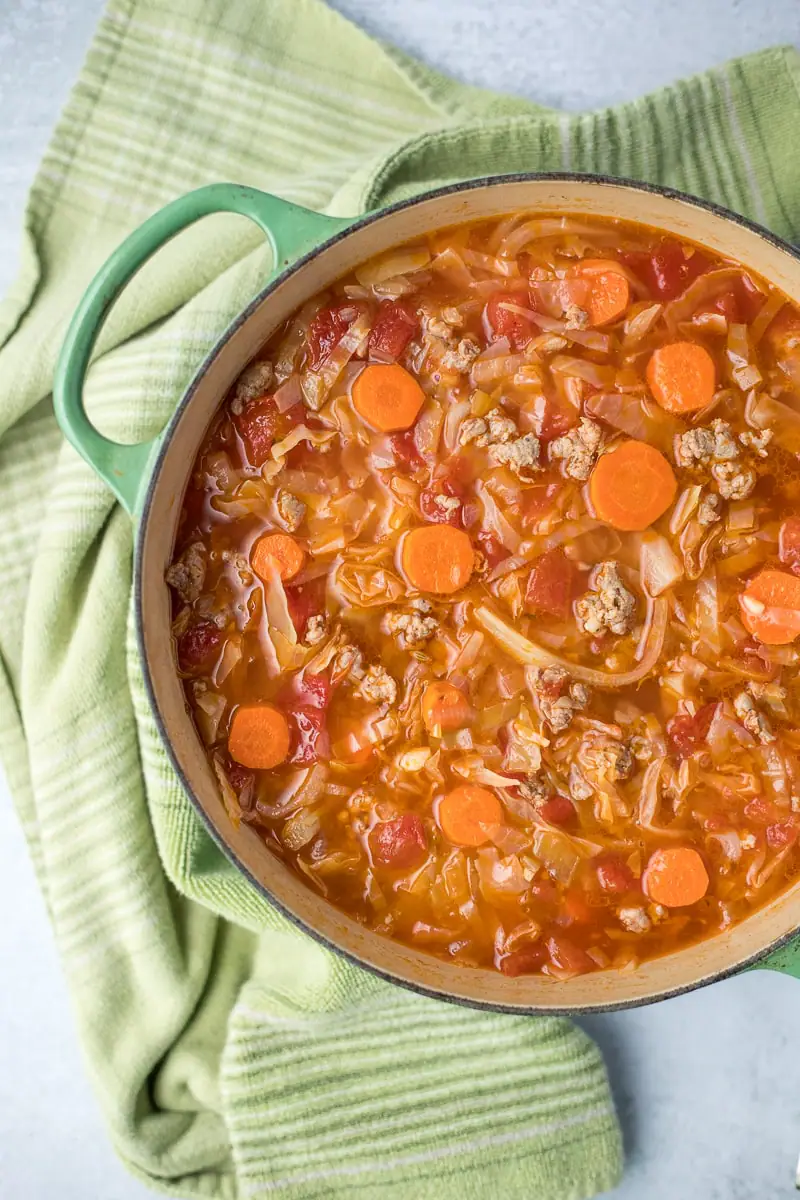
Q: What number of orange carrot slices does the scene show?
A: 11